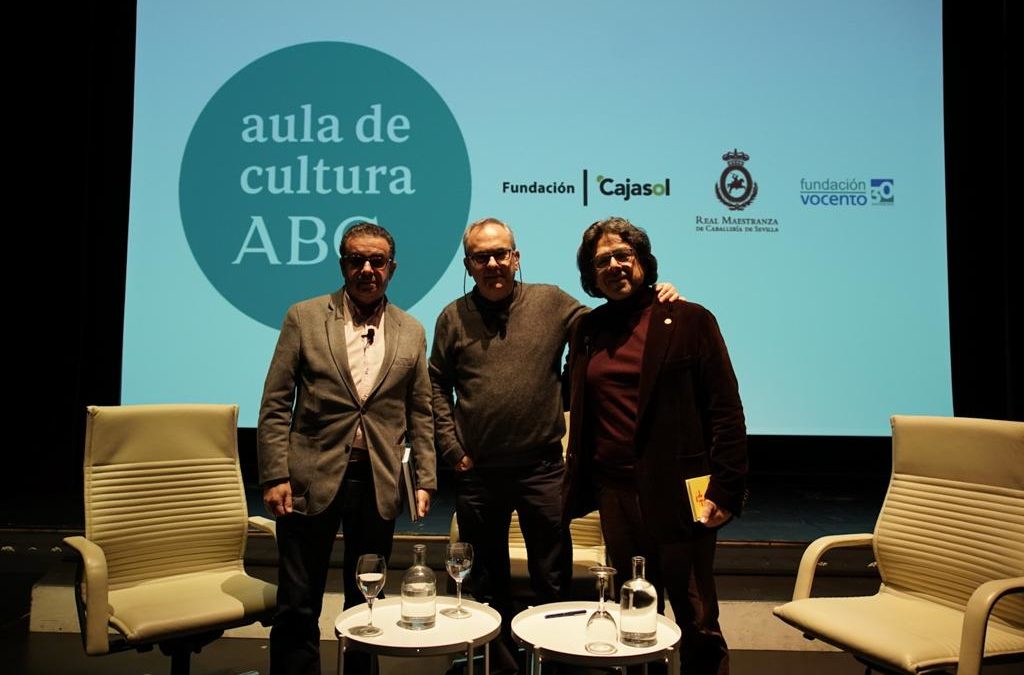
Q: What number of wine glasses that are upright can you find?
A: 2